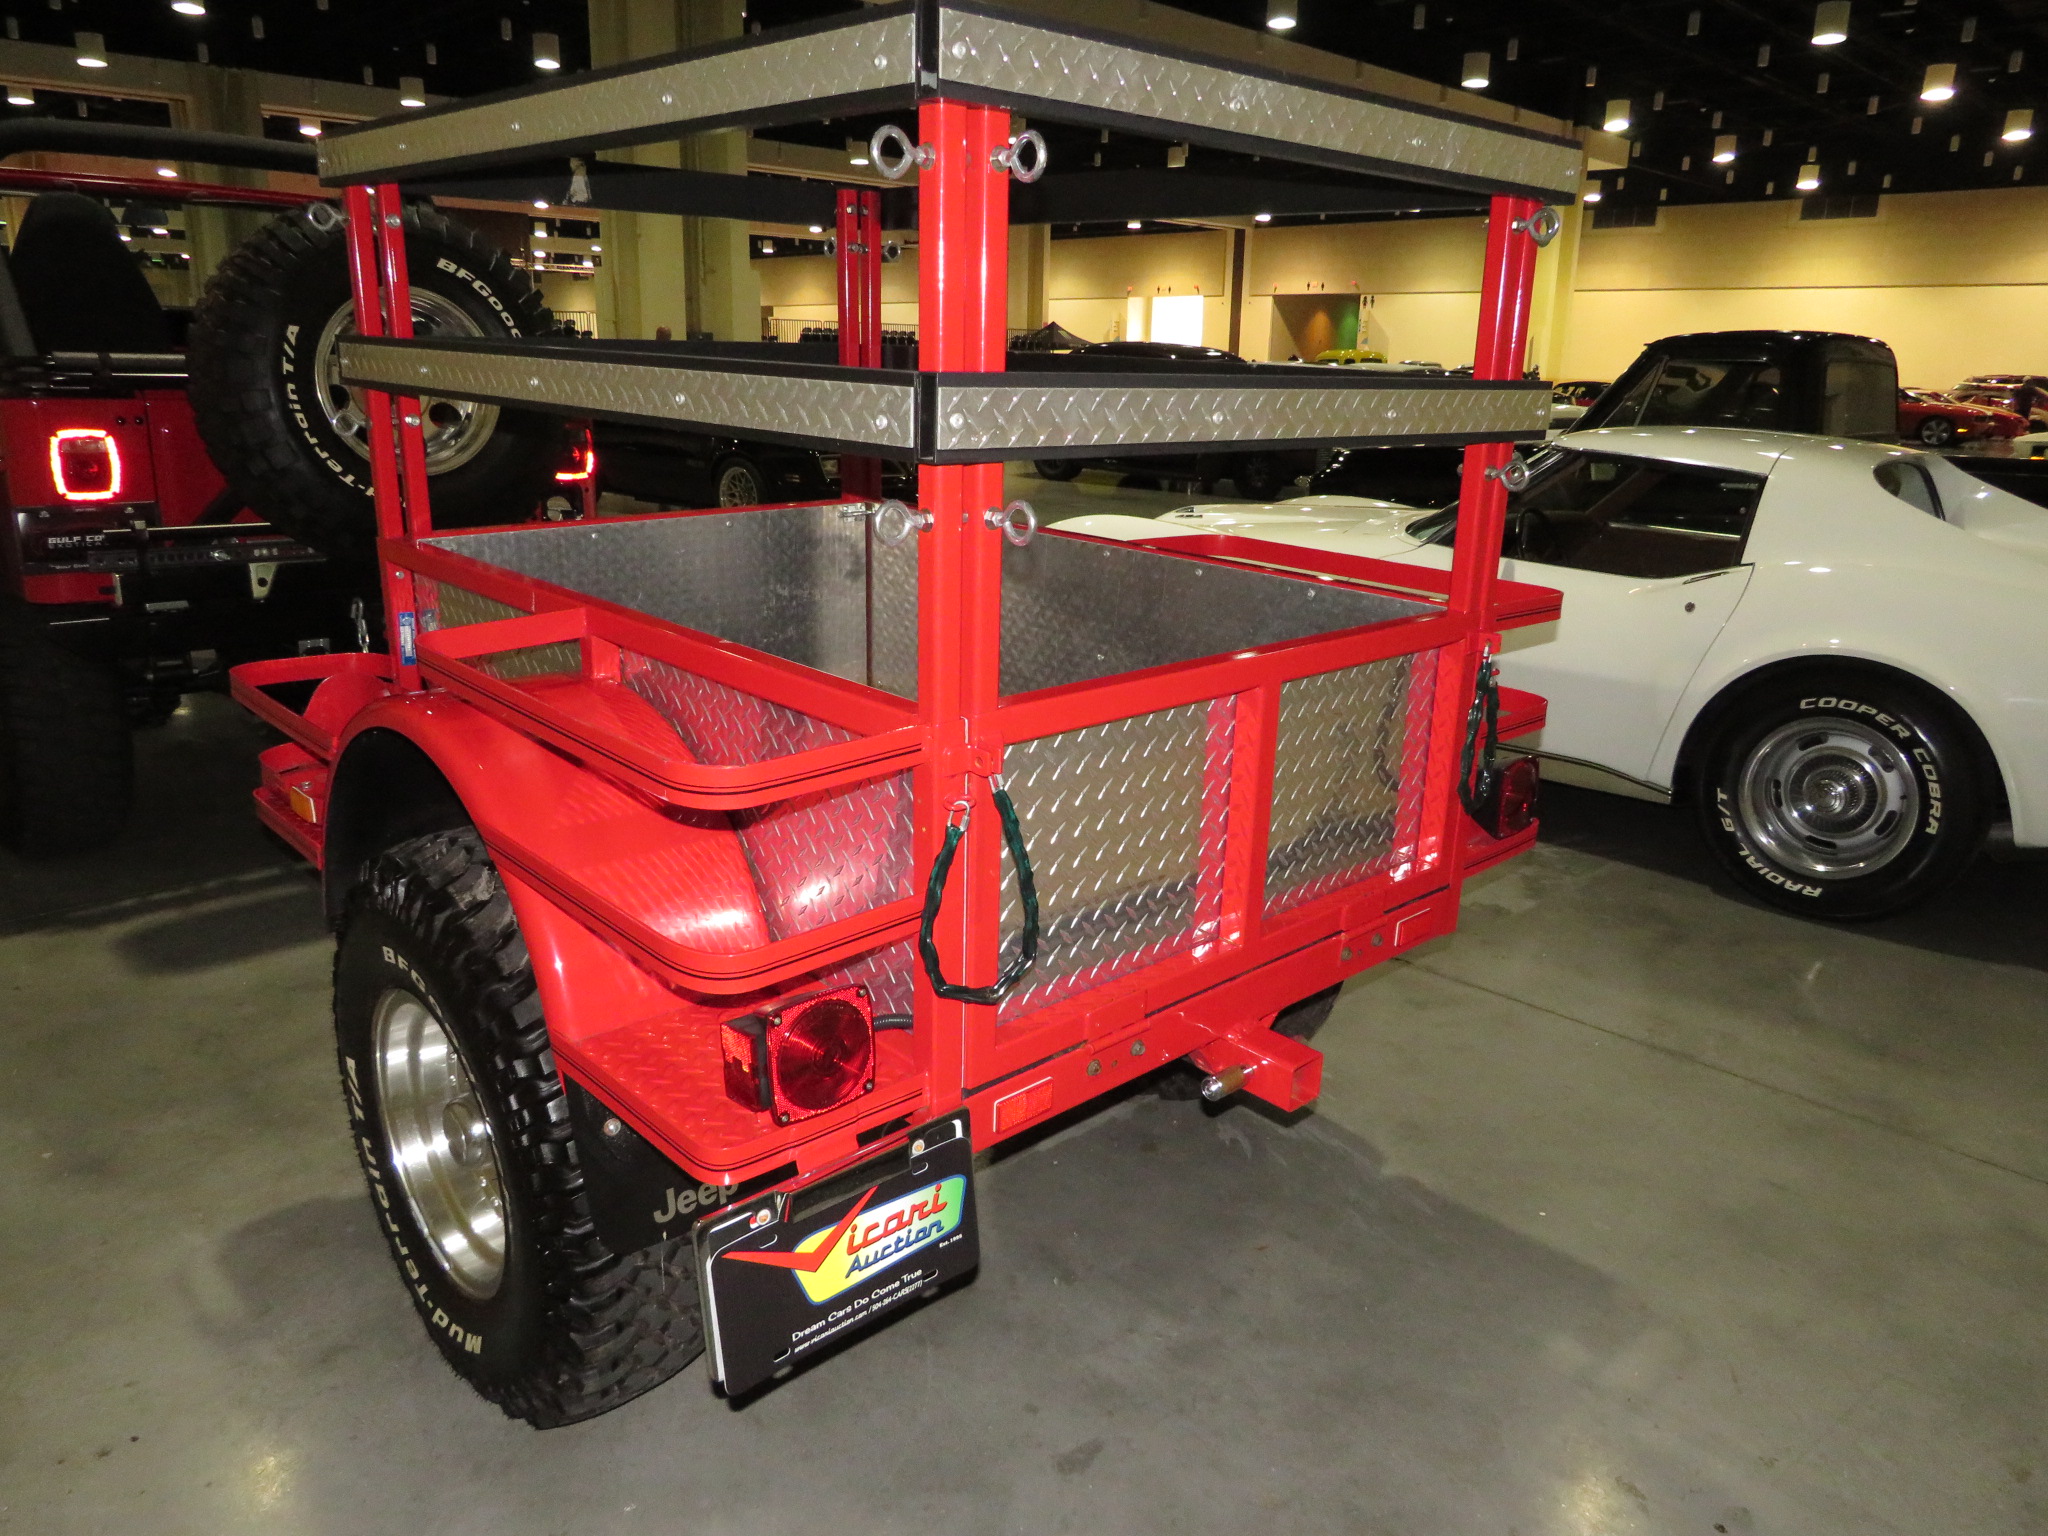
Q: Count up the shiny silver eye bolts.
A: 10